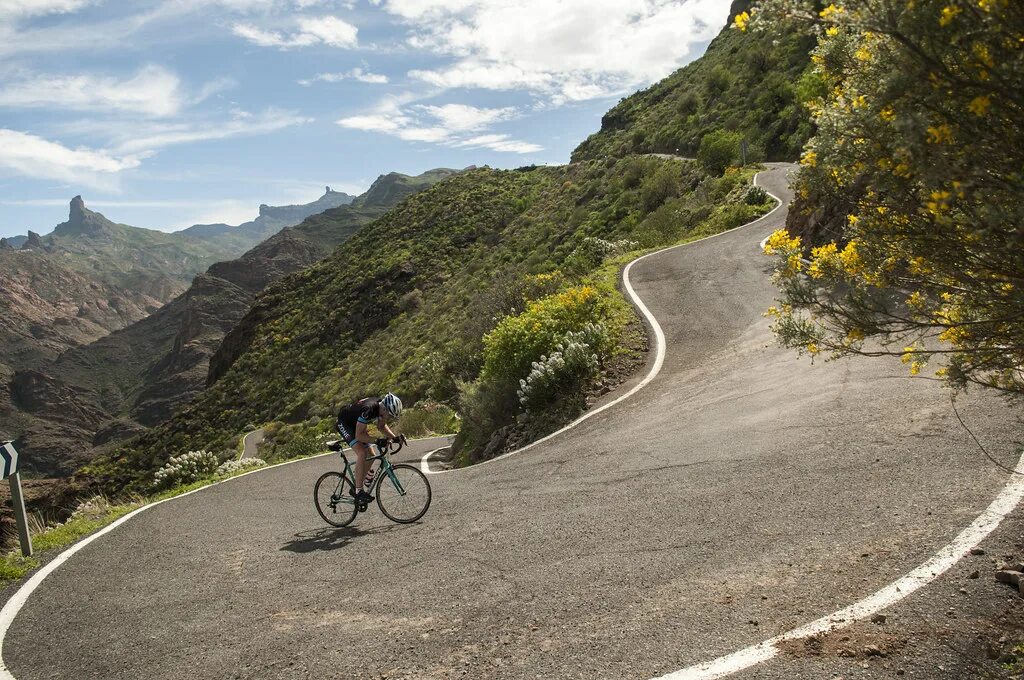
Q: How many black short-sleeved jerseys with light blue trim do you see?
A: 1